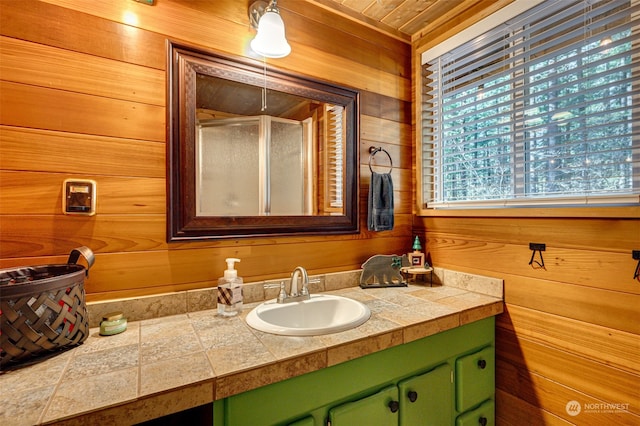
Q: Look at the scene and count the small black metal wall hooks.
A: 2